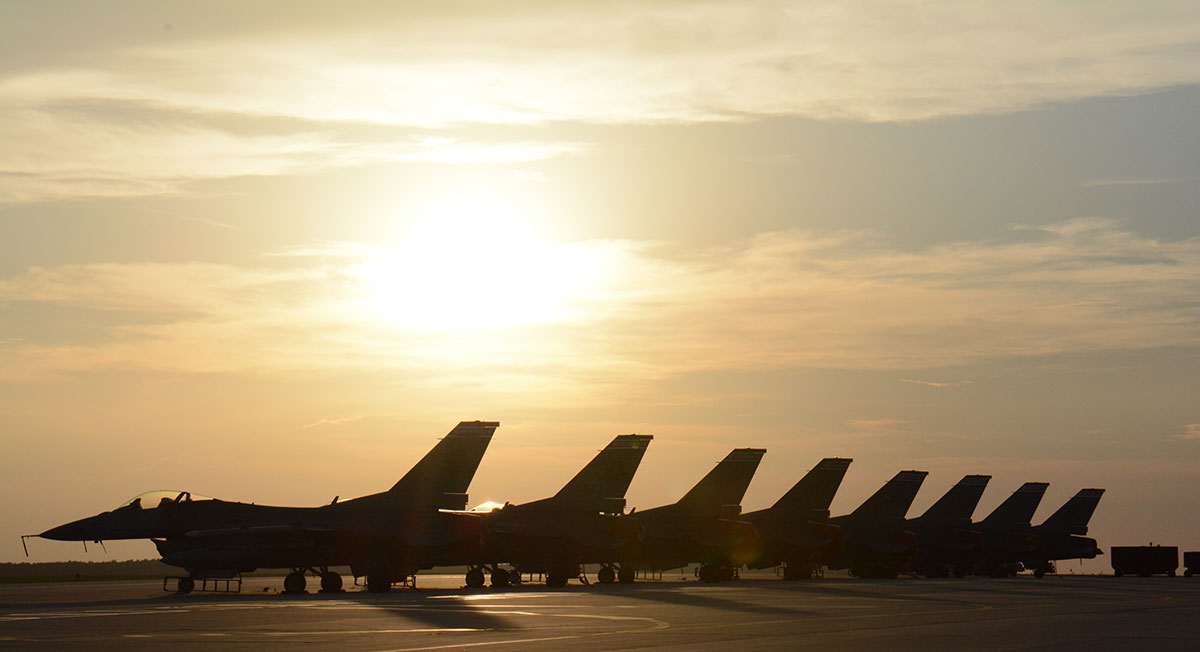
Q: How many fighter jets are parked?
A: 8